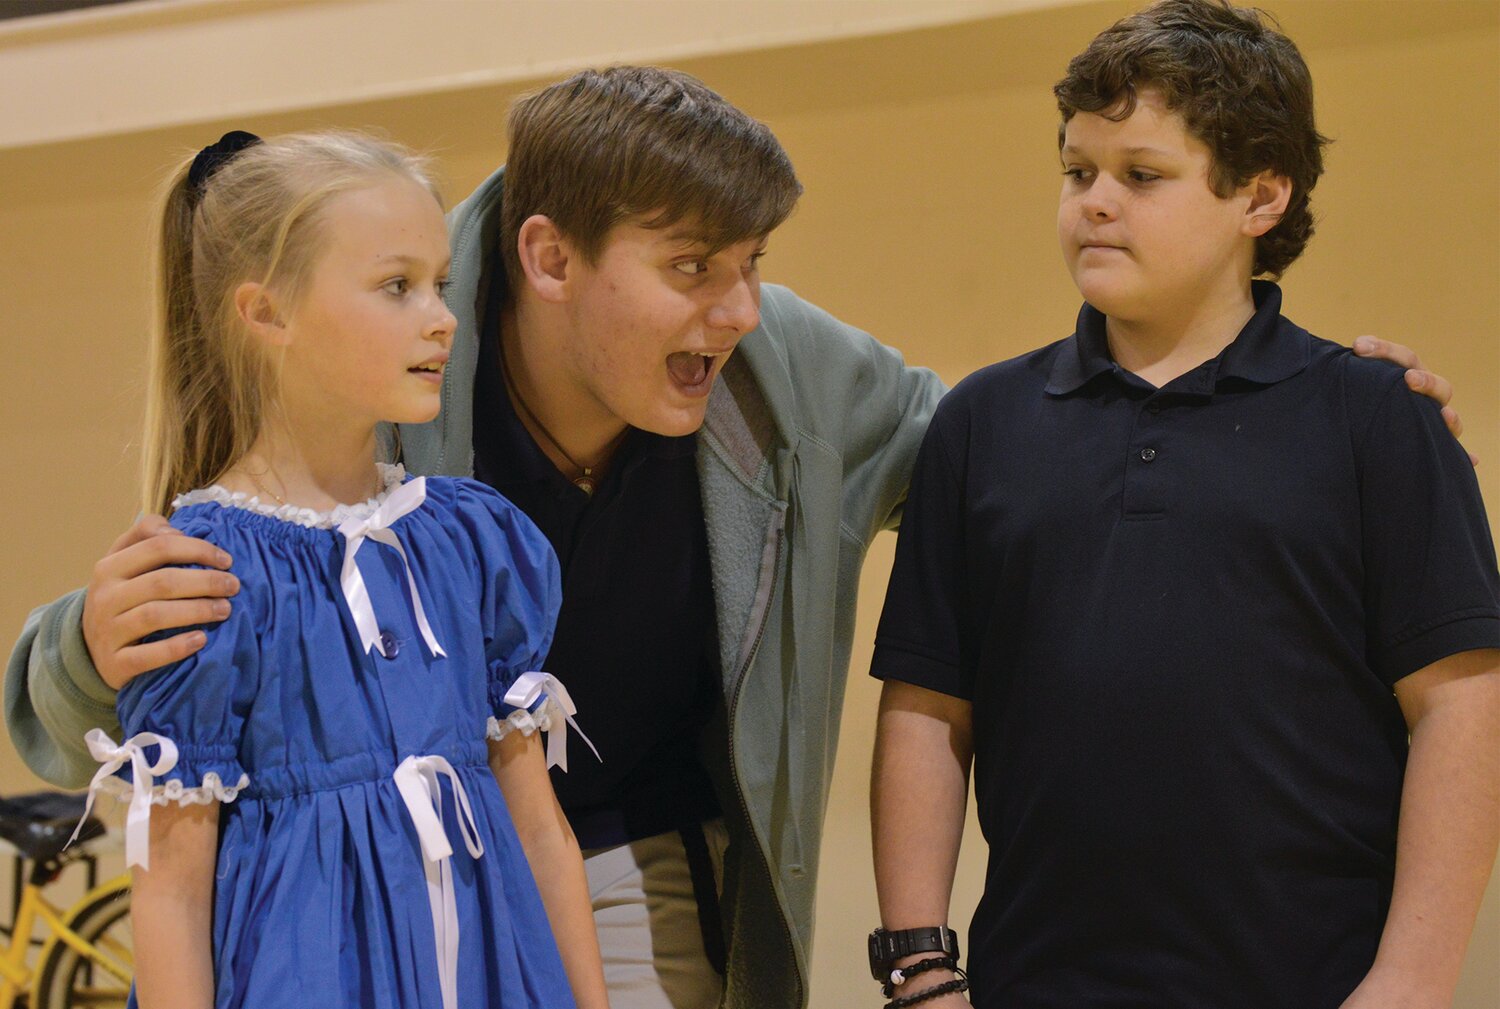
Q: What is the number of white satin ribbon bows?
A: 4